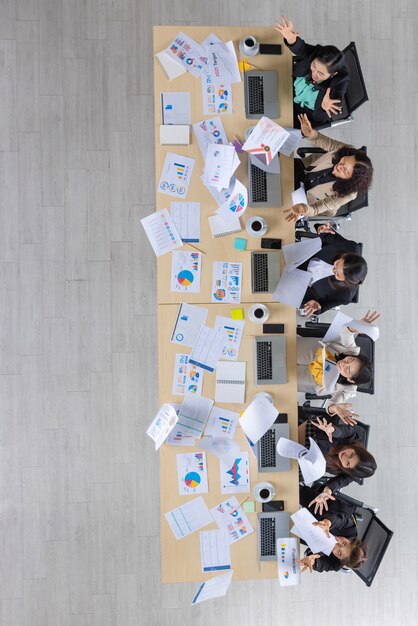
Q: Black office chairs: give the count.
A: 6